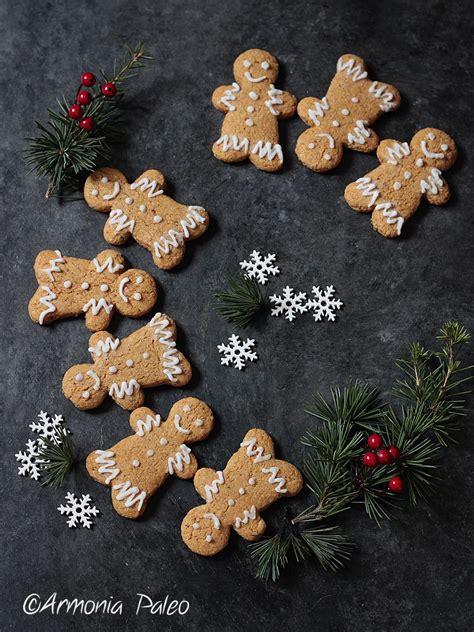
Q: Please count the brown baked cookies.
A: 8